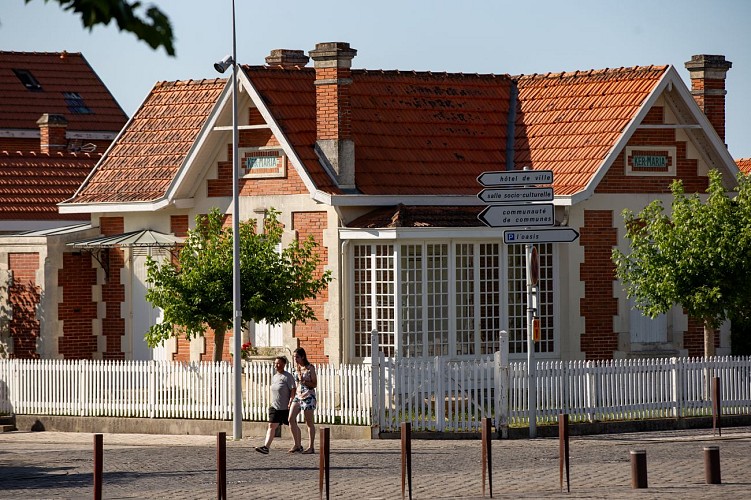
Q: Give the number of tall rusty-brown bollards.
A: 7